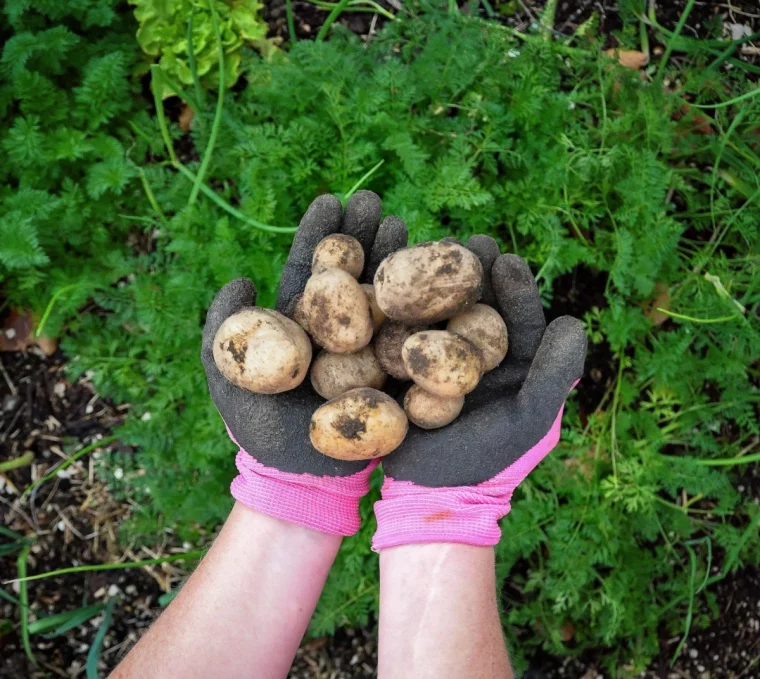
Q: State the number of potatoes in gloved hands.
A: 12